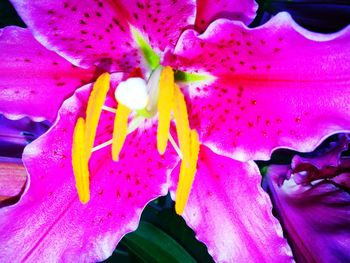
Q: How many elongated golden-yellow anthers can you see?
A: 6